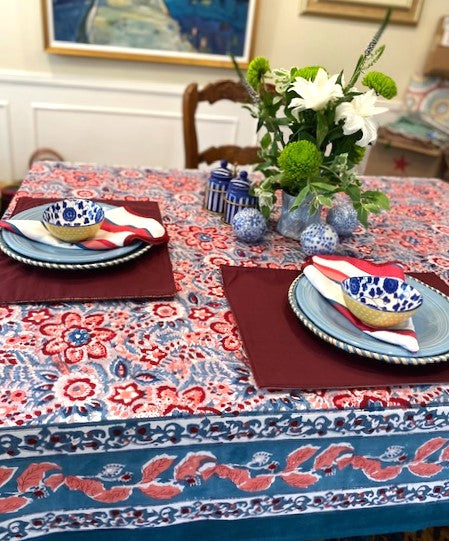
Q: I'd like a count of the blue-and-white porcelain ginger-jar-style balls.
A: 3